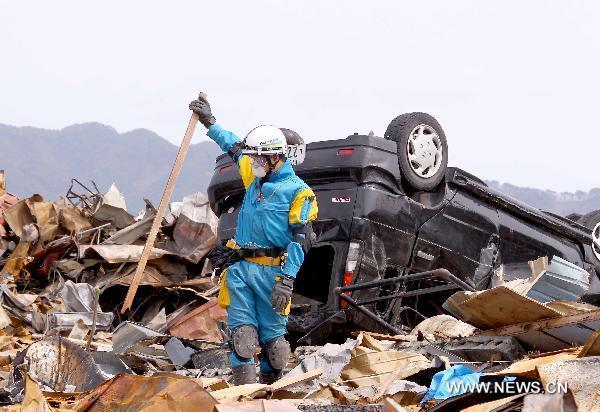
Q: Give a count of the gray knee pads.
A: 2